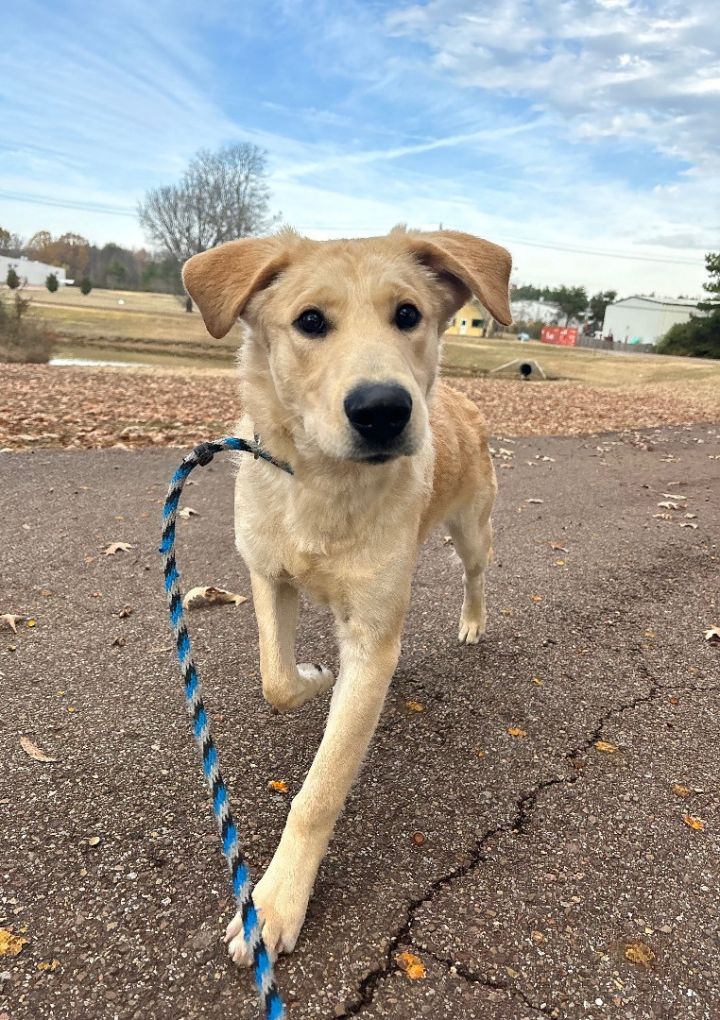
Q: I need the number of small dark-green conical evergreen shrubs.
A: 3